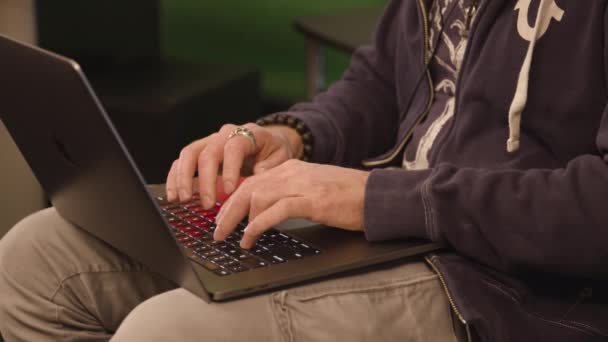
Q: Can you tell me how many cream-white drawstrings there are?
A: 1